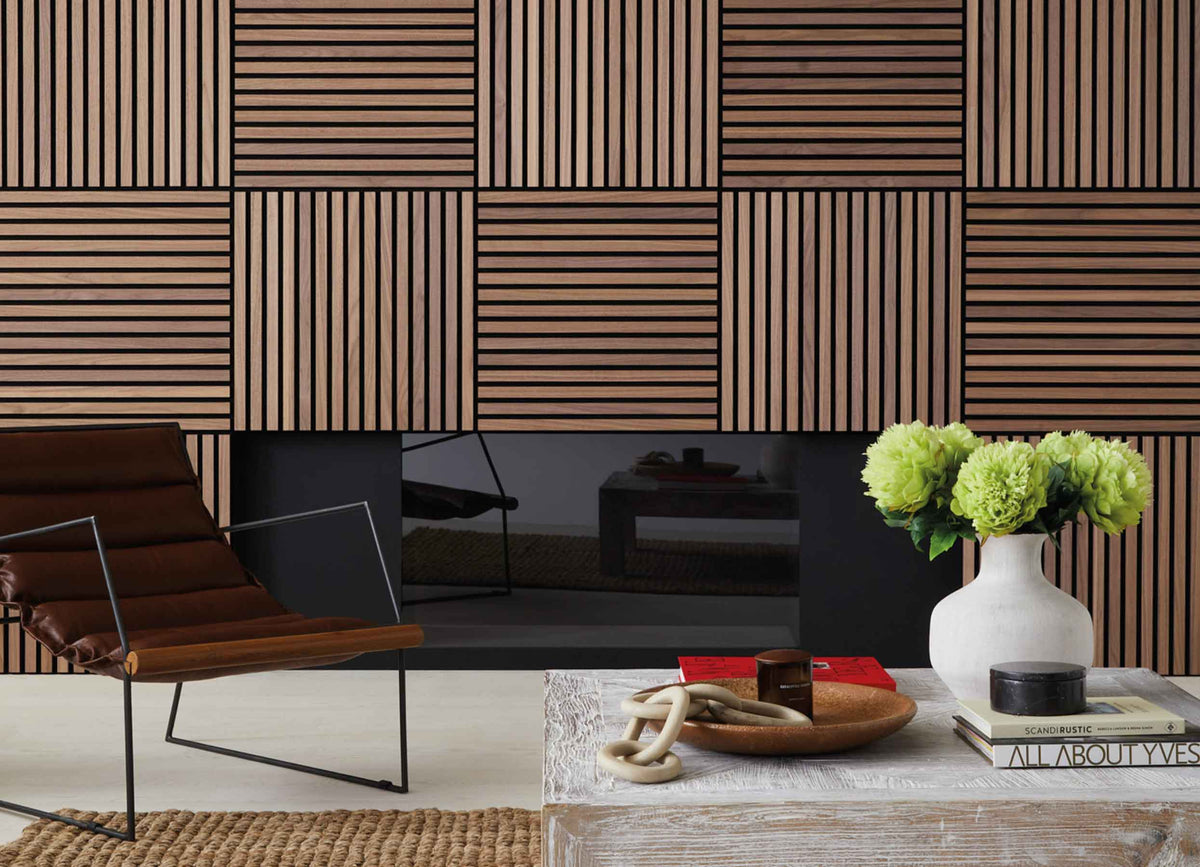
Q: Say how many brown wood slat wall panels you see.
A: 12